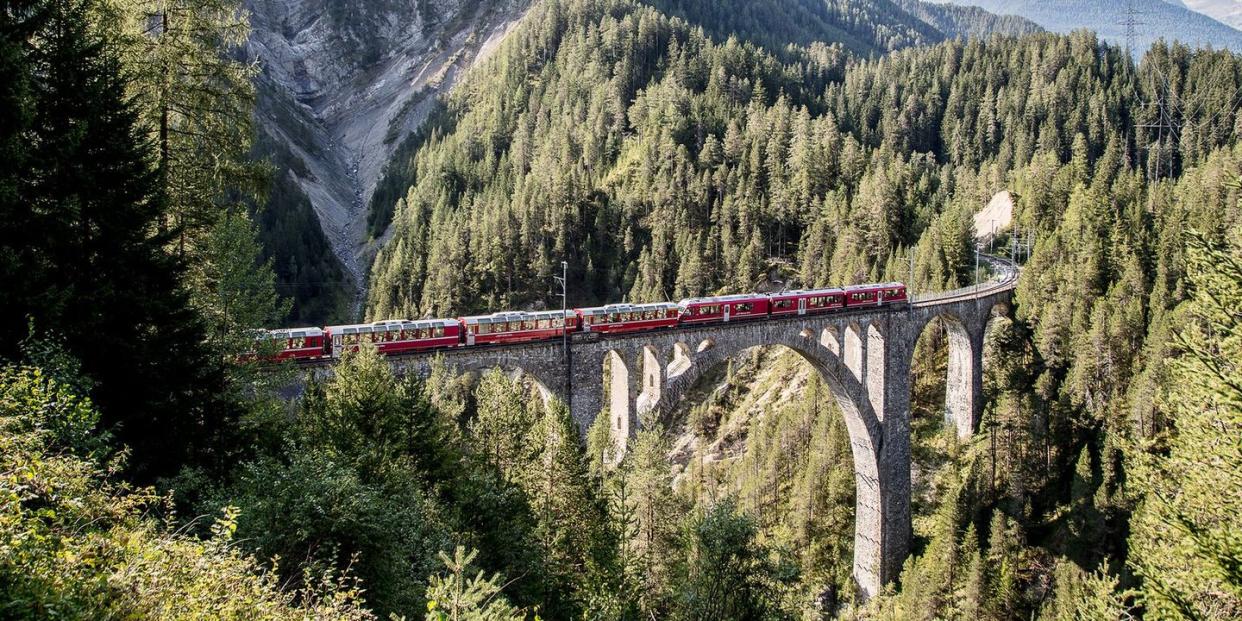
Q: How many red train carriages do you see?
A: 7